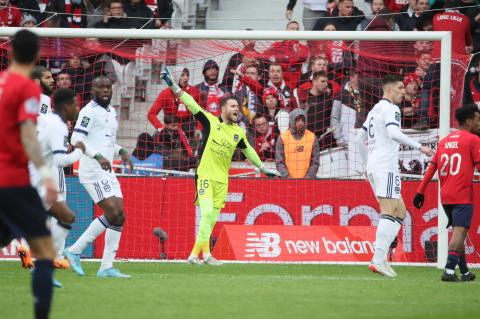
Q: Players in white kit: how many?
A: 4